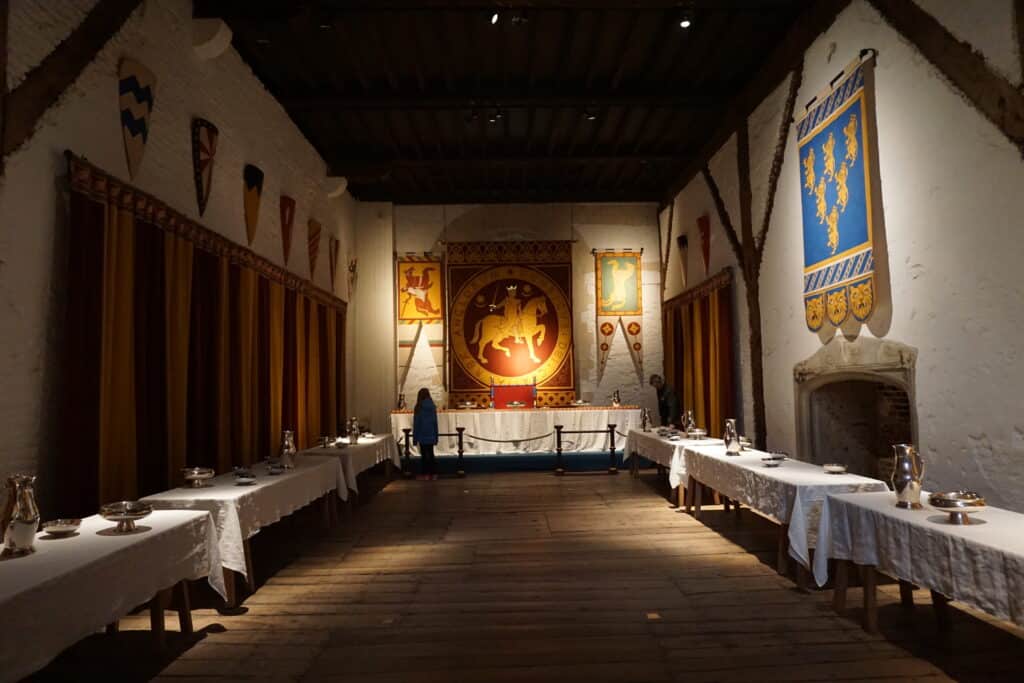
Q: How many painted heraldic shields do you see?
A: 9